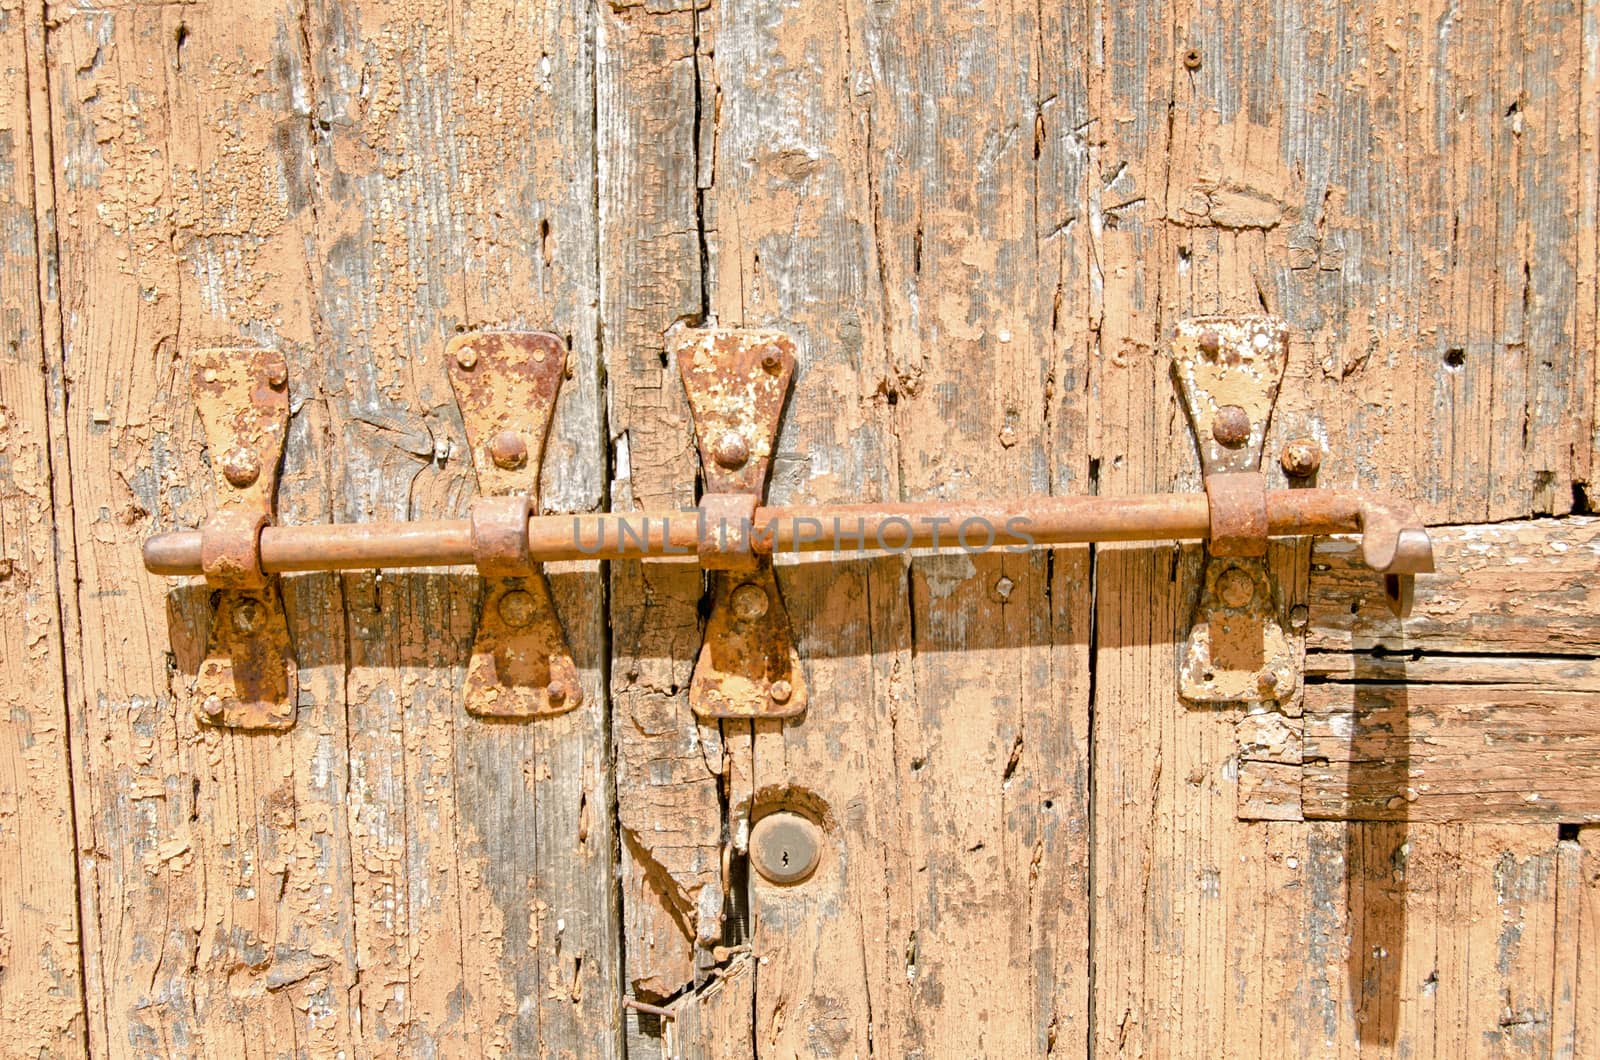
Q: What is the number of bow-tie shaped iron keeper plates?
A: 4